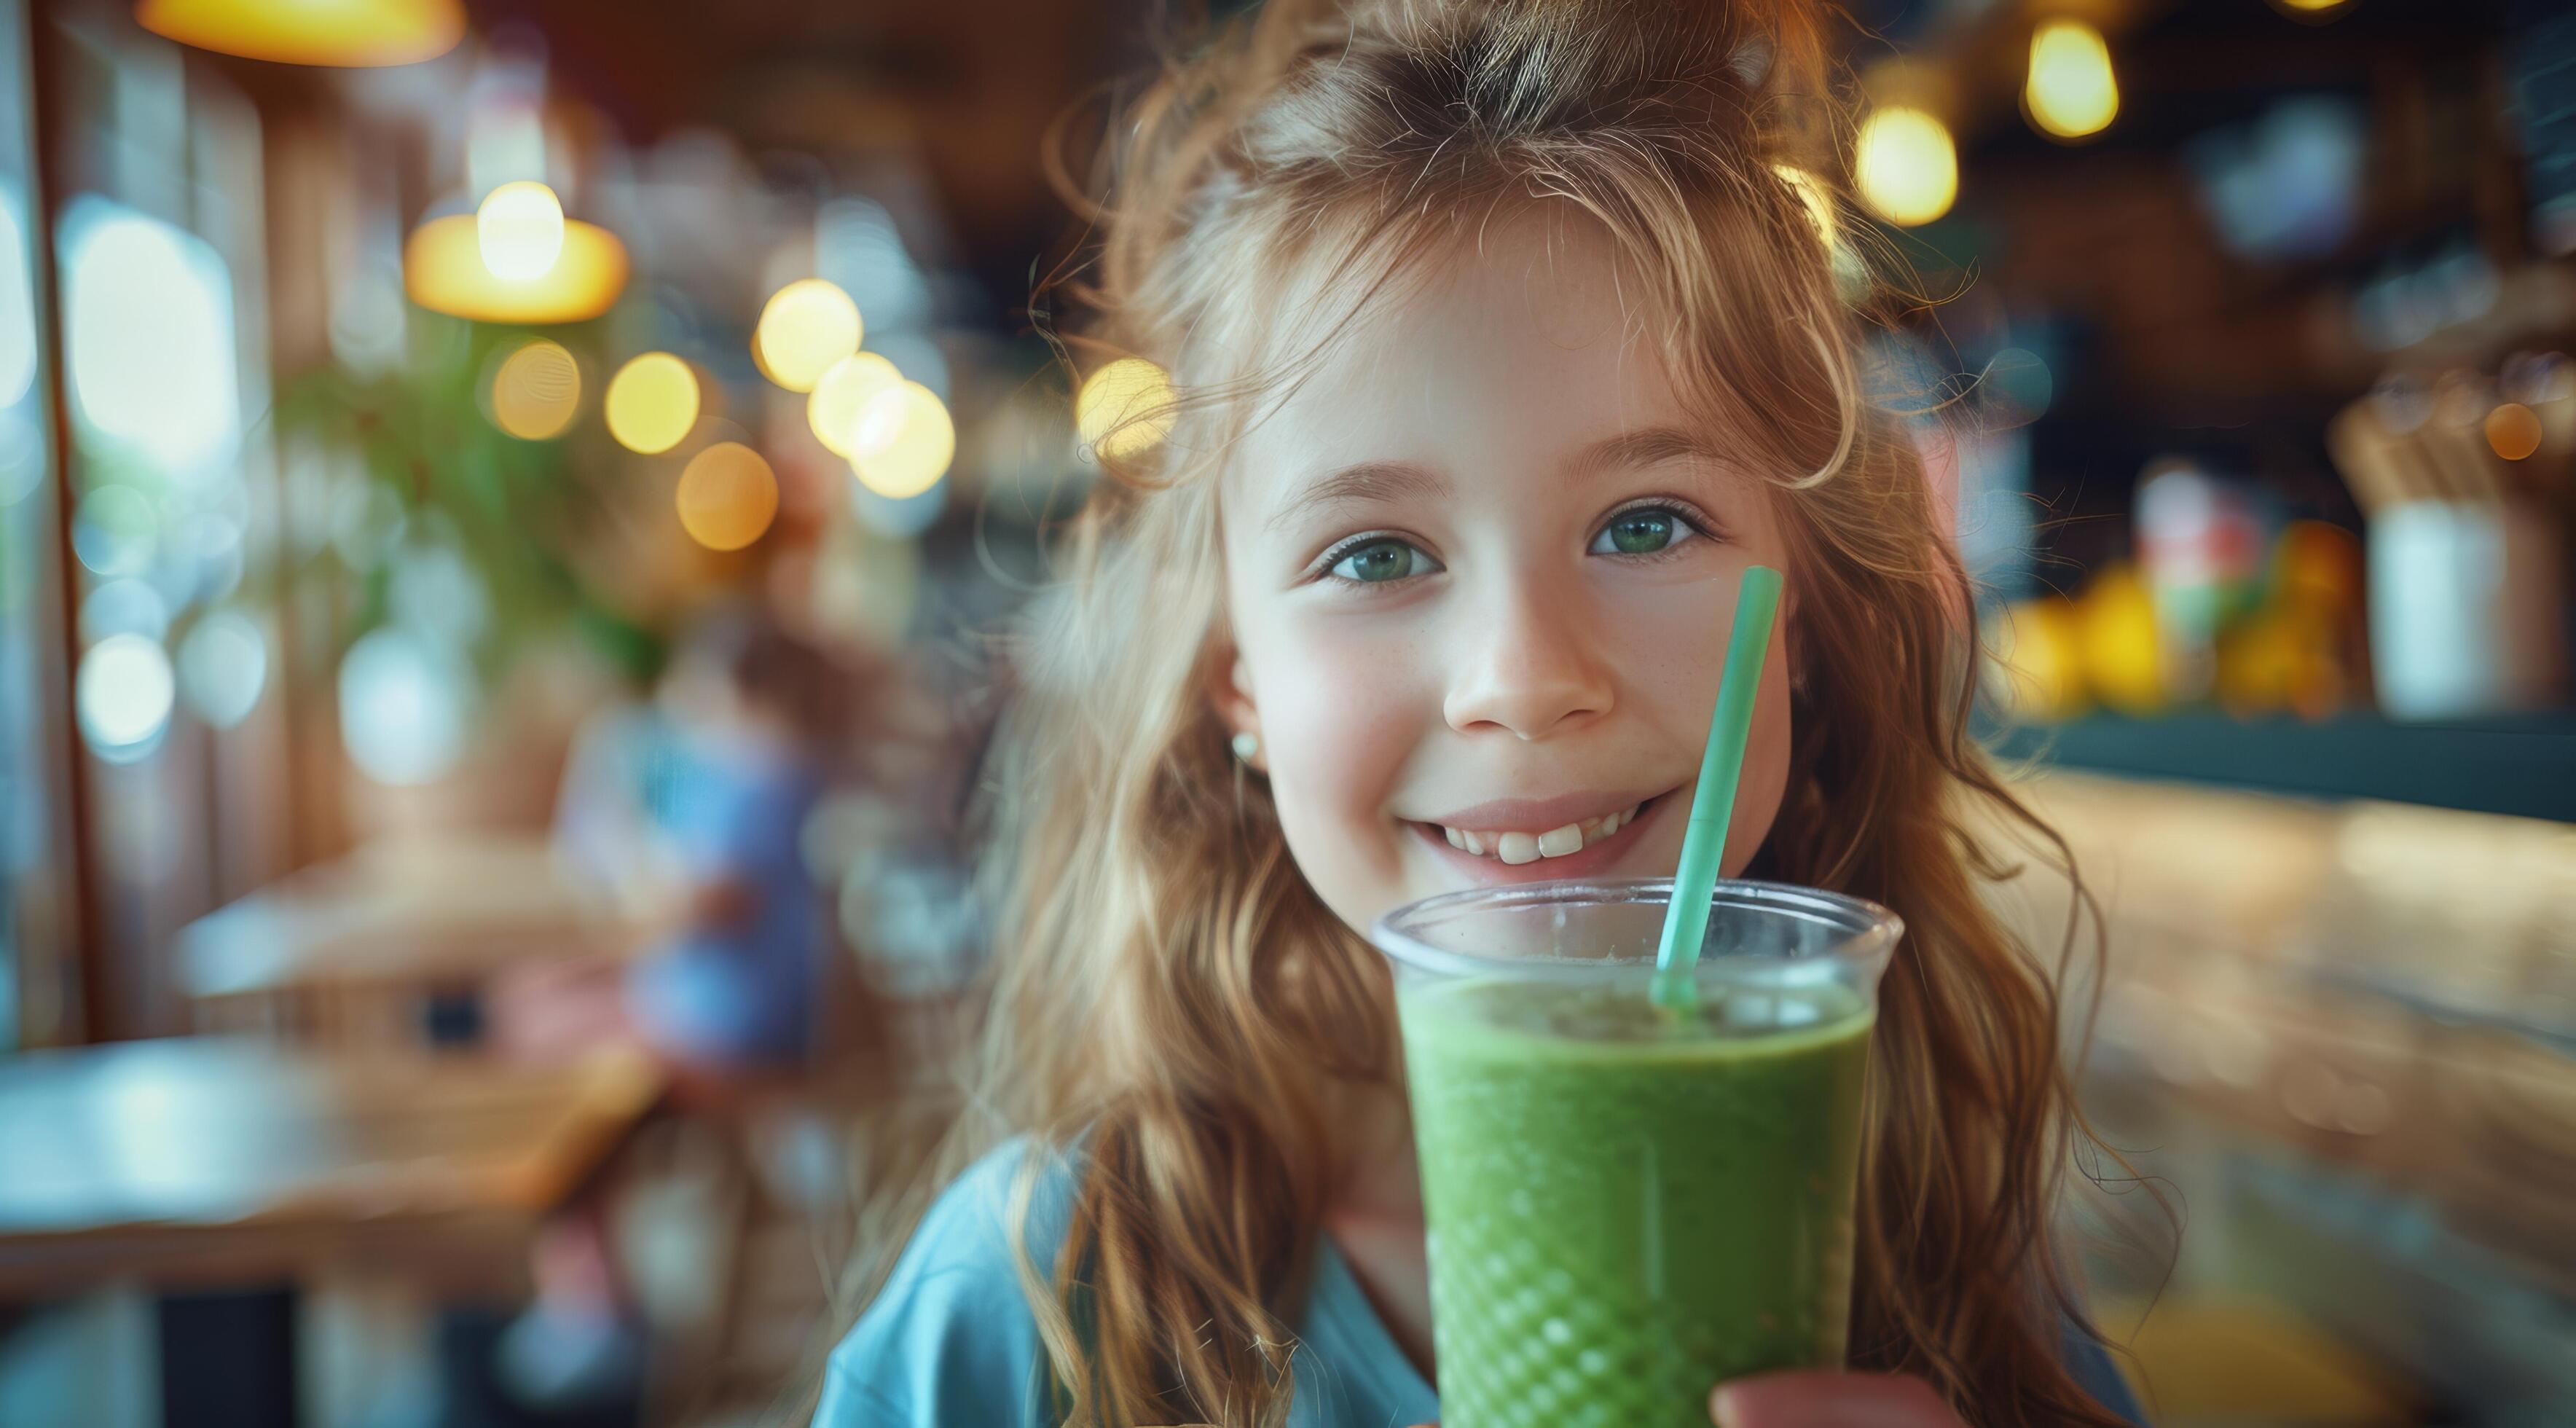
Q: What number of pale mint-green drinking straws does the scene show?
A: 1